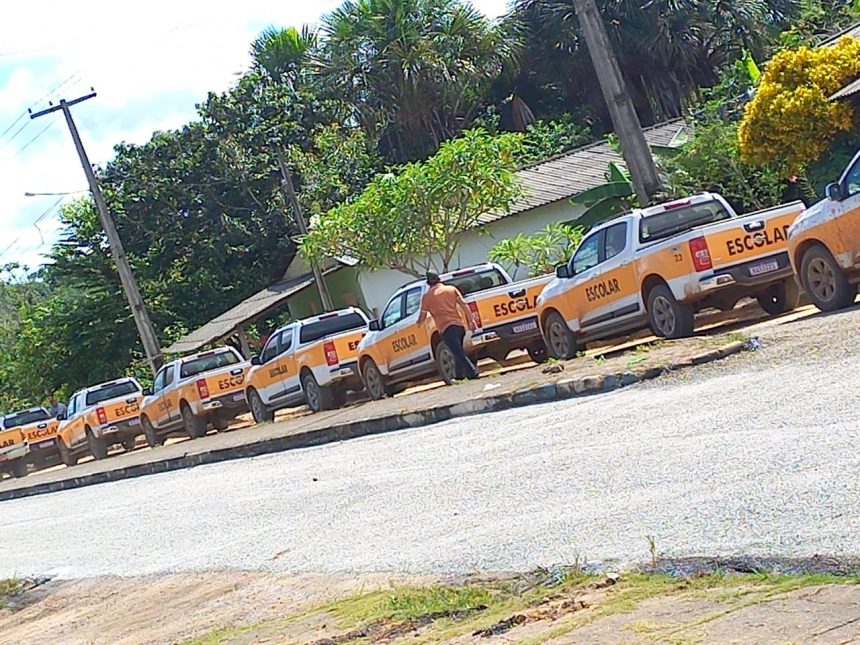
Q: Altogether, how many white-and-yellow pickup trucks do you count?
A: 8